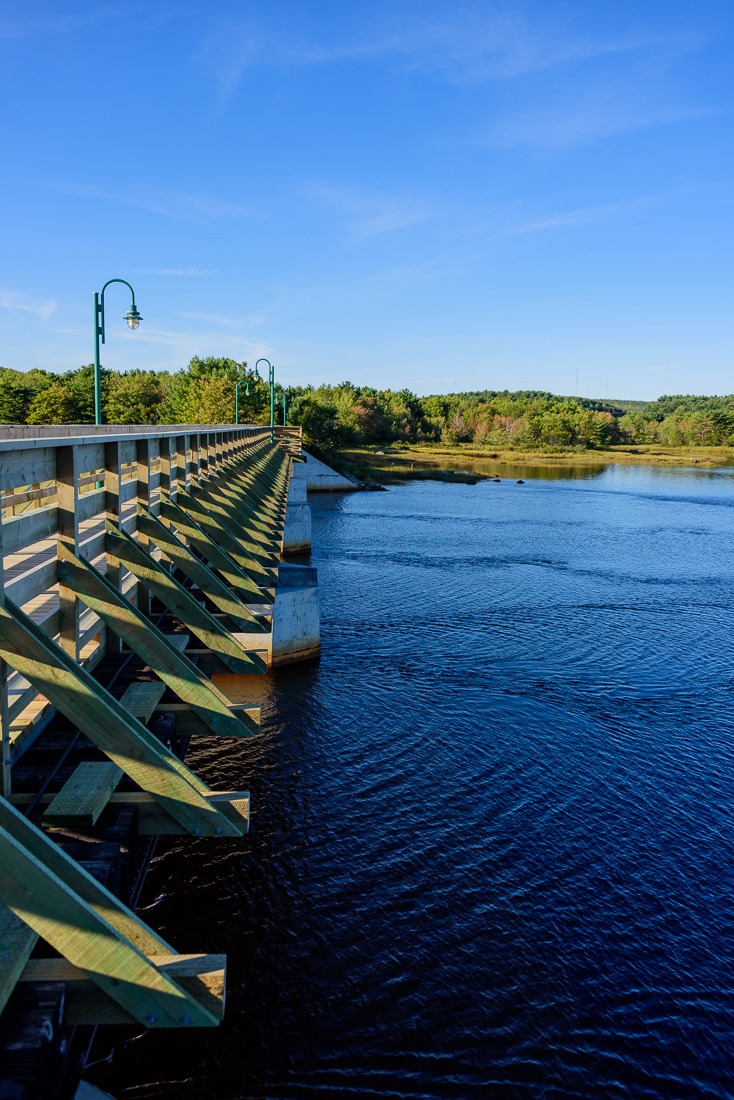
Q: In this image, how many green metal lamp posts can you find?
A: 4